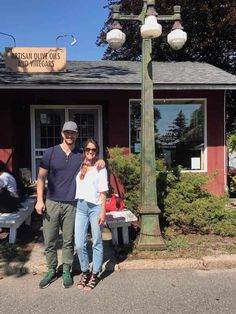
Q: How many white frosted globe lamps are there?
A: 3